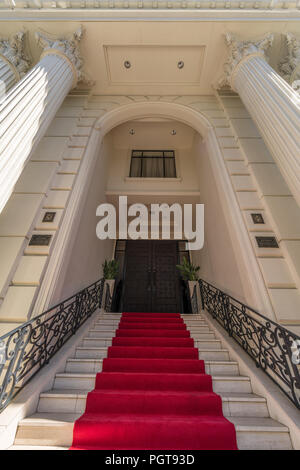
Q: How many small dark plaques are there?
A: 4